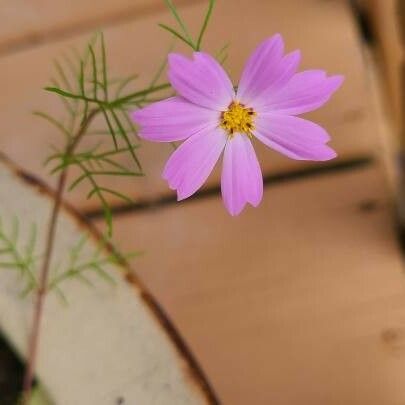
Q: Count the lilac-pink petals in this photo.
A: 7